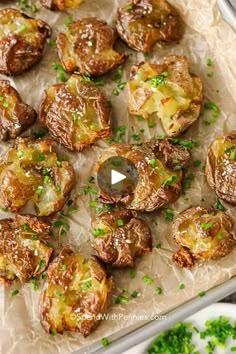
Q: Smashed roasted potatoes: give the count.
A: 14